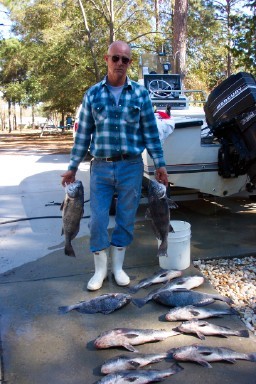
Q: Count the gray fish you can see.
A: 12